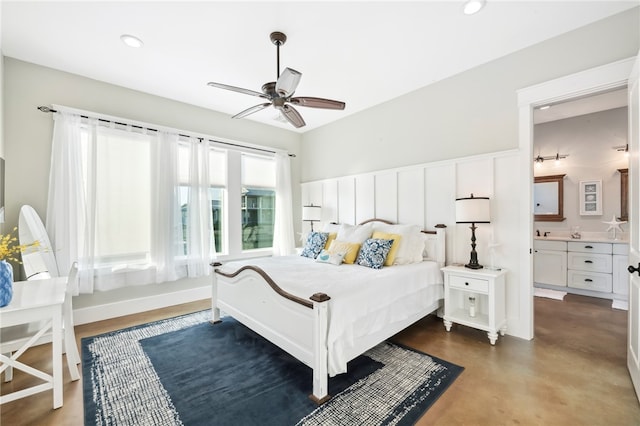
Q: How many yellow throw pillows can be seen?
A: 3